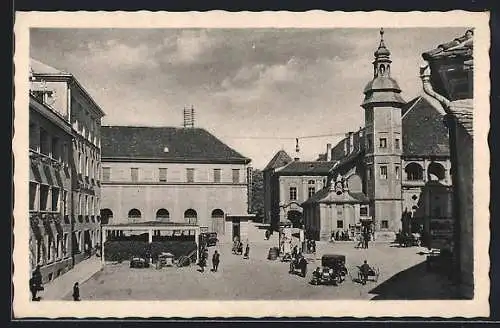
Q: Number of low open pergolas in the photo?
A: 1